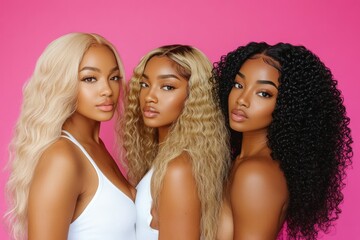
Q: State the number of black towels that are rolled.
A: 0